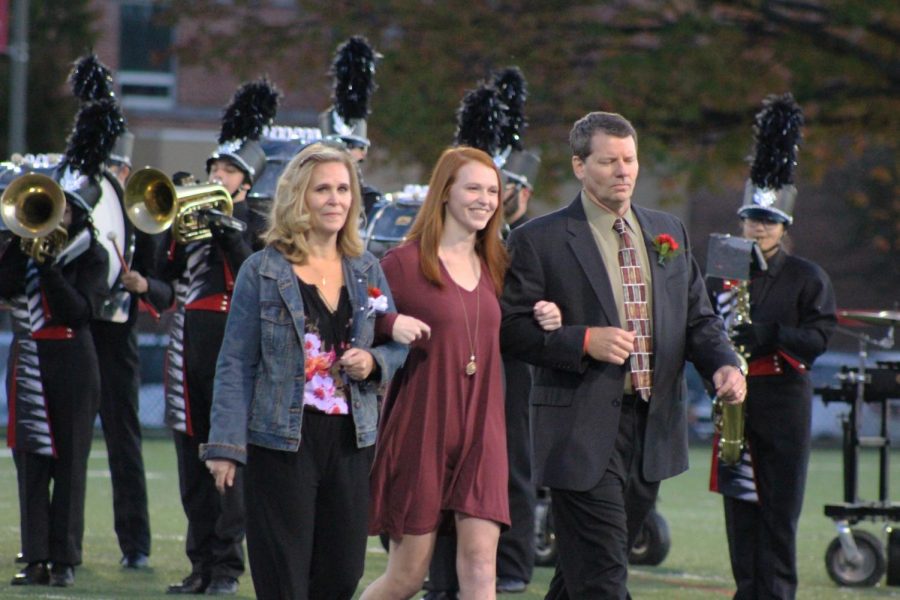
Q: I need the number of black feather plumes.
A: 7